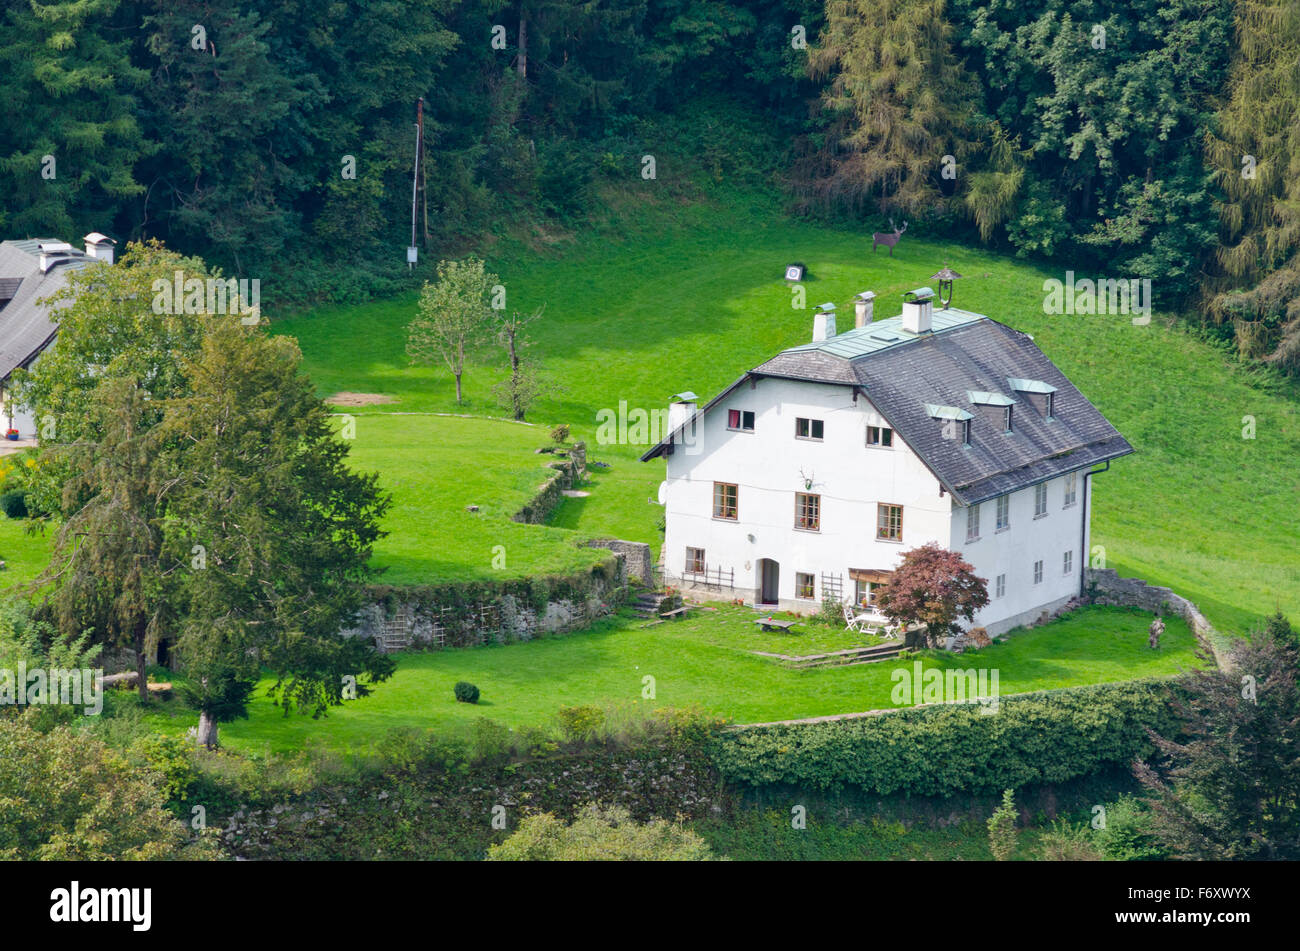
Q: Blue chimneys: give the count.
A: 0